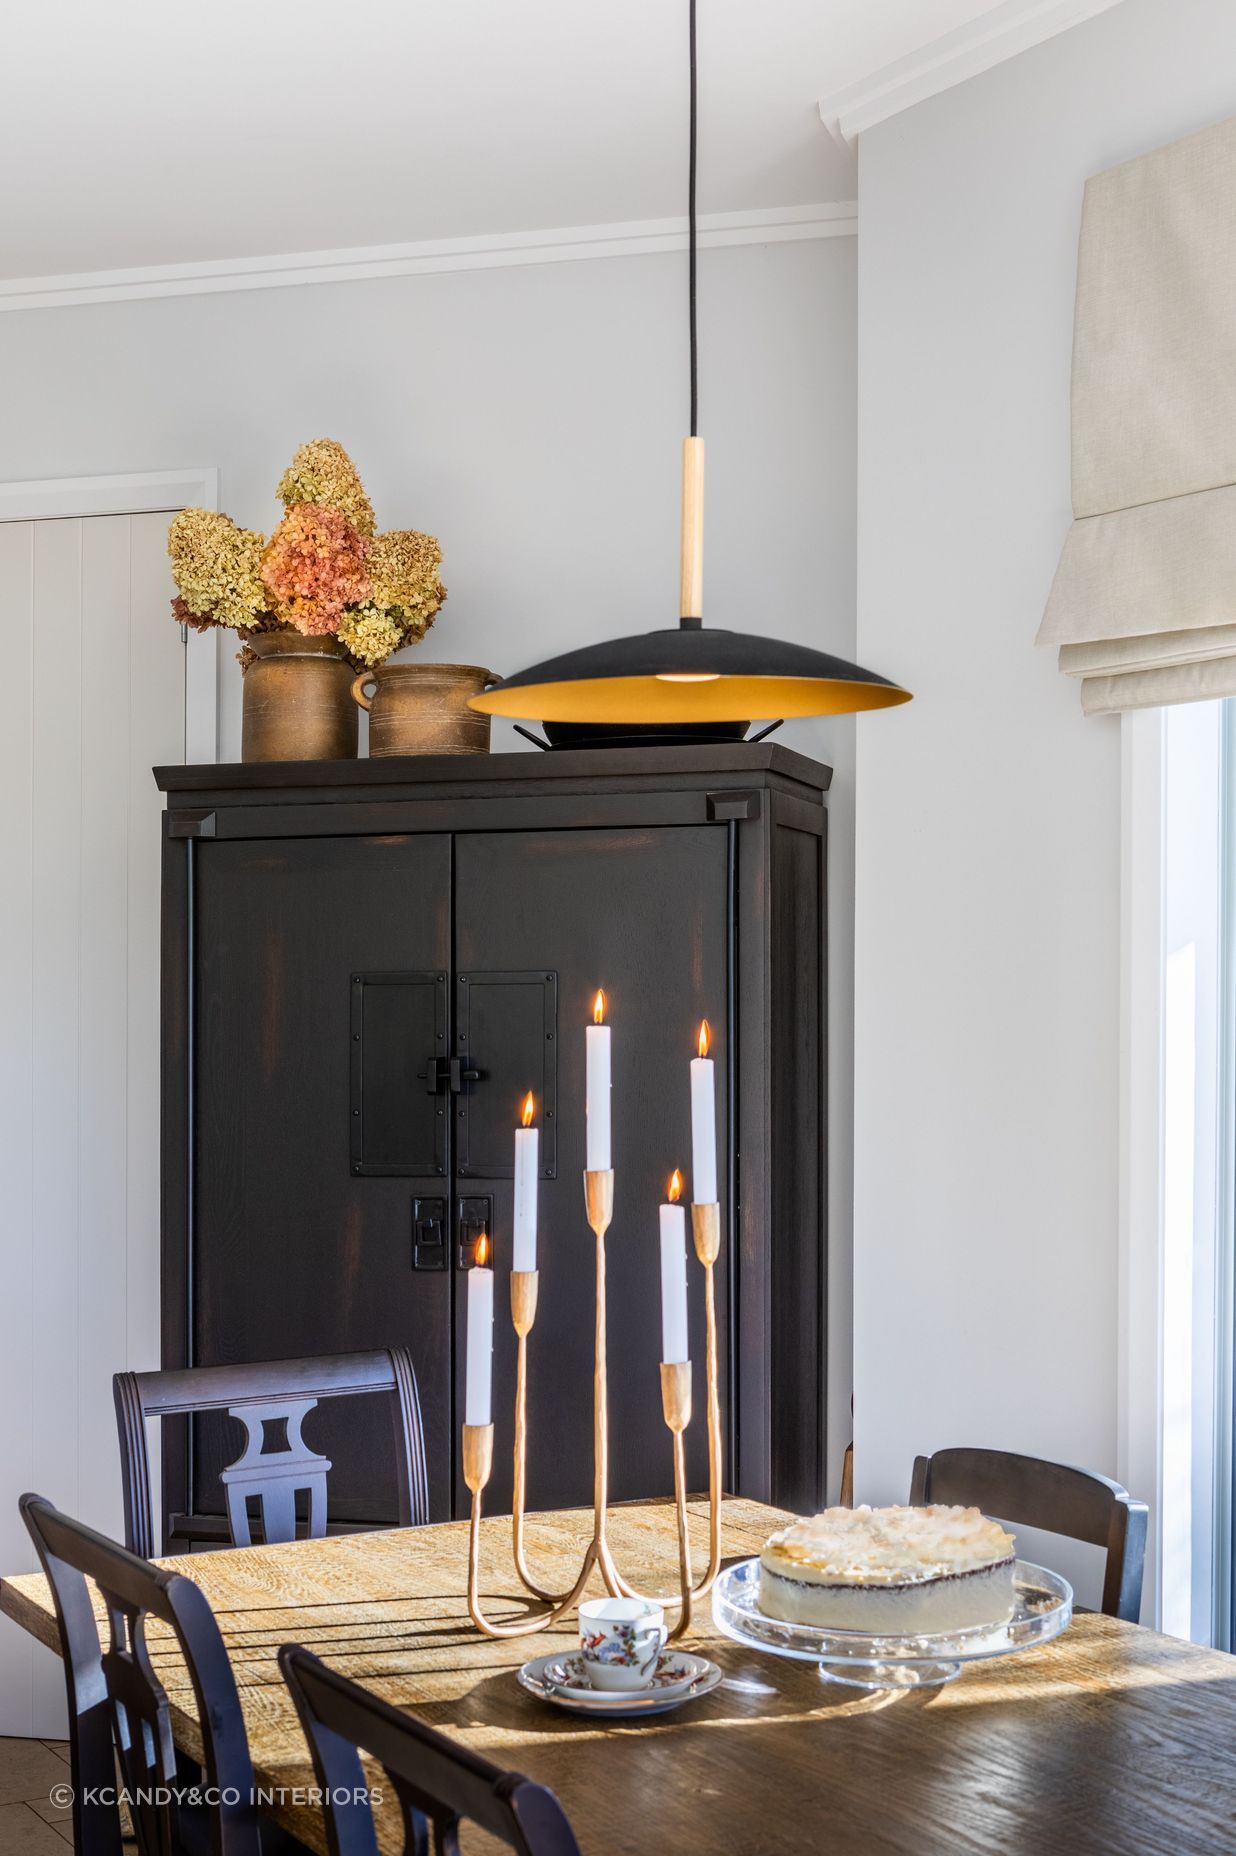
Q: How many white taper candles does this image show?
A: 5